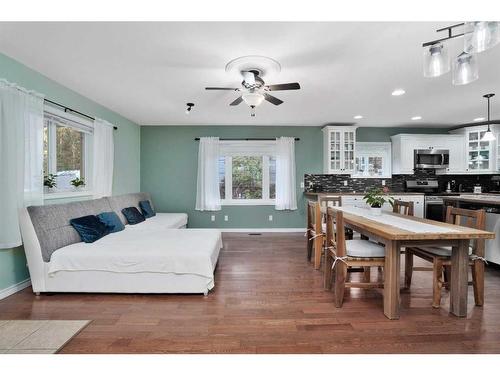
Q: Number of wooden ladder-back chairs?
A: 5